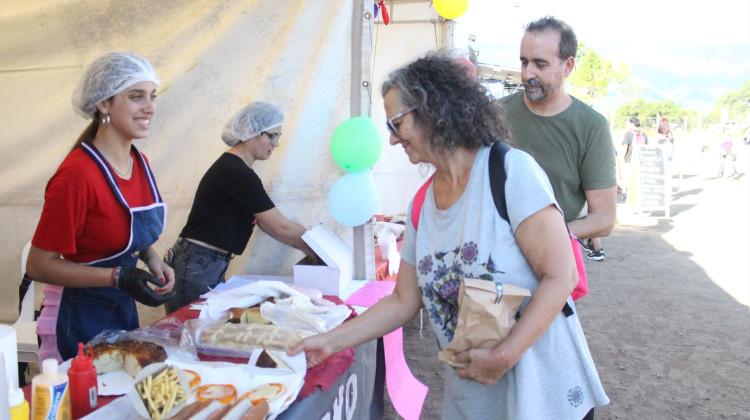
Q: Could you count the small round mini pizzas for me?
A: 3